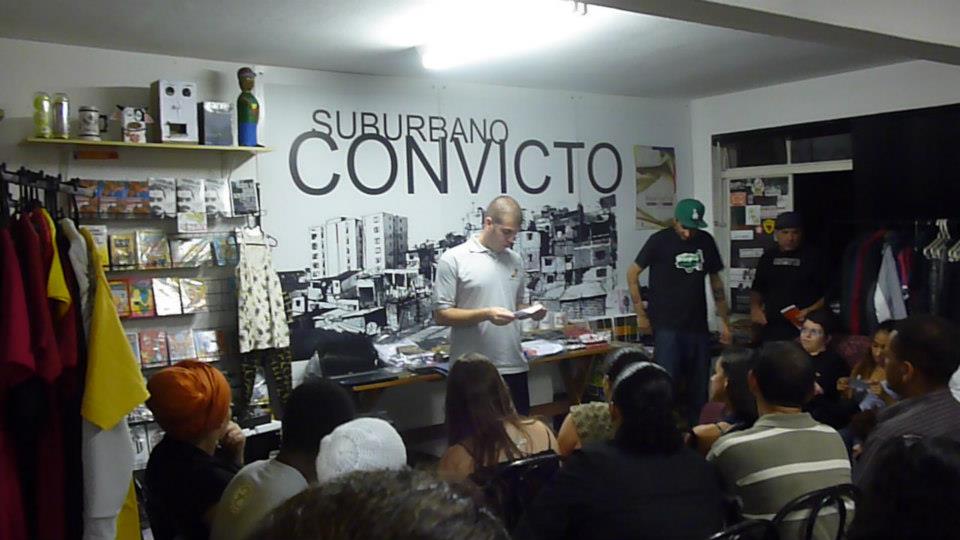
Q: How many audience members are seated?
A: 13